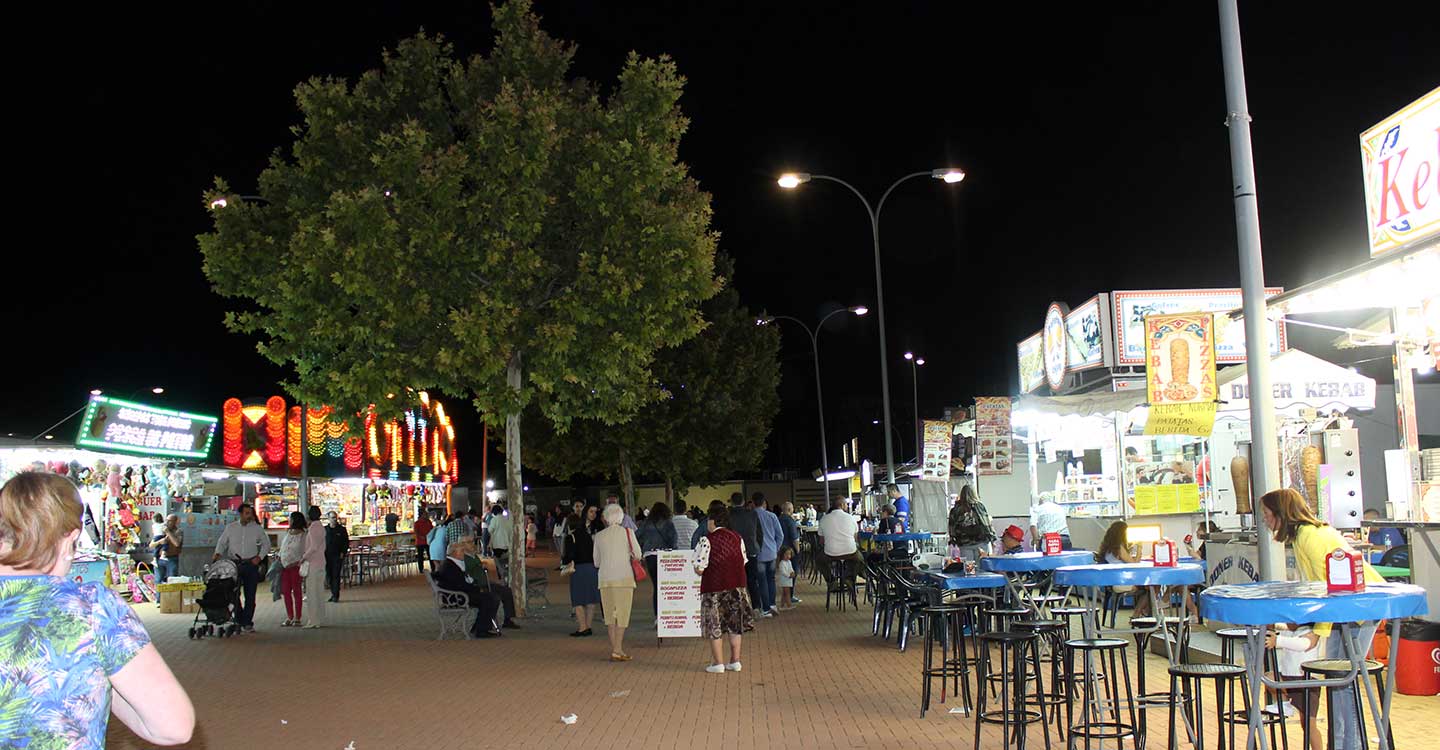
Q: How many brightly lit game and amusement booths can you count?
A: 2